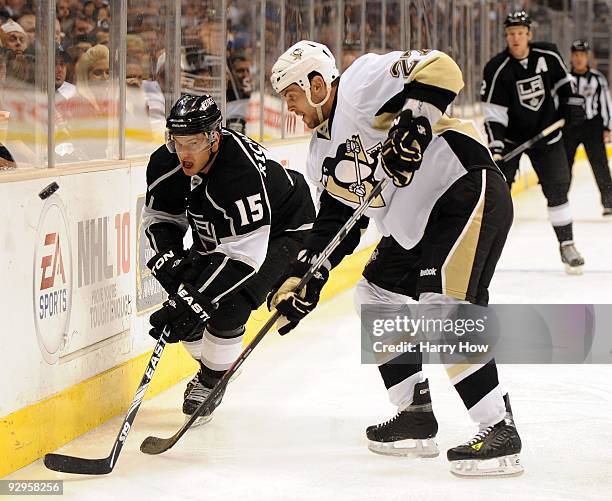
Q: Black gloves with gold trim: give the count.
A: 2